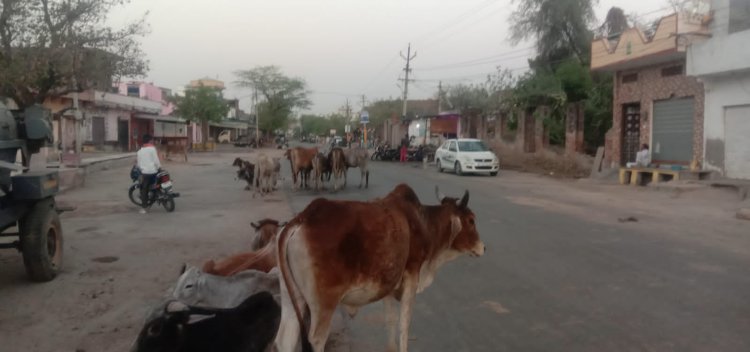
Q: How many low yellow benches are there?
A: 1